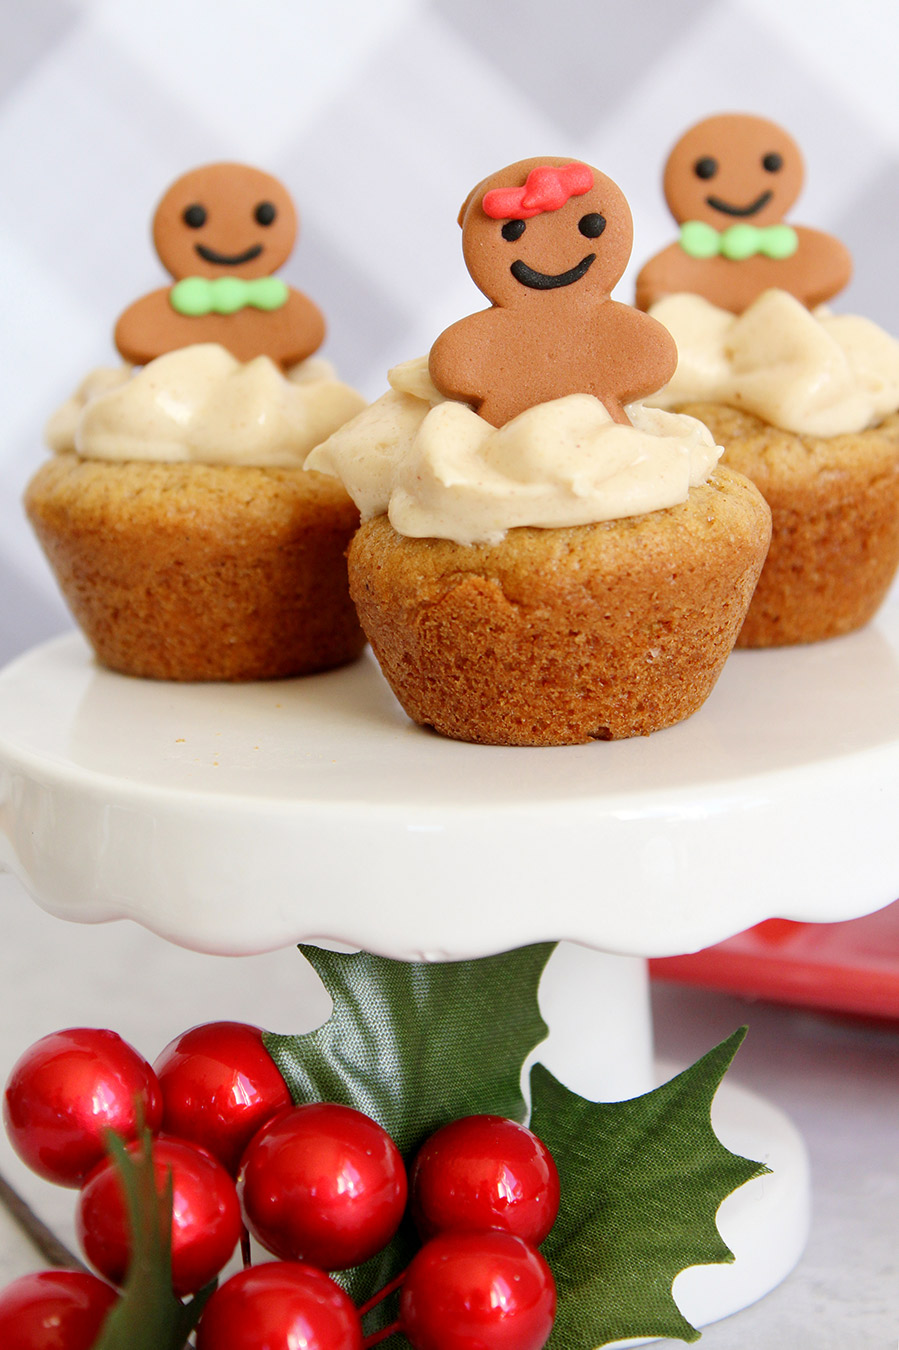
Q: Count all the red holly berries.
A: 8